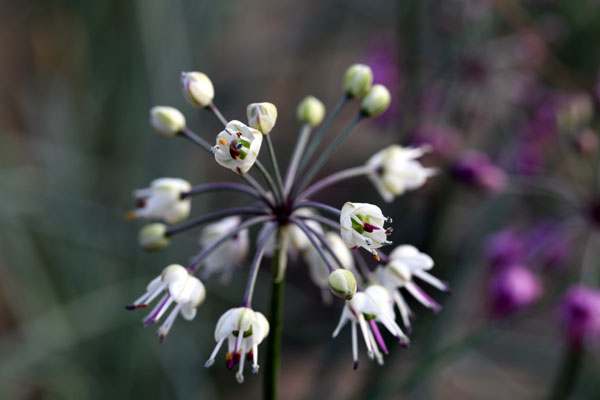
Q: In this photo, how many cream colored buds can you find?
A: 8